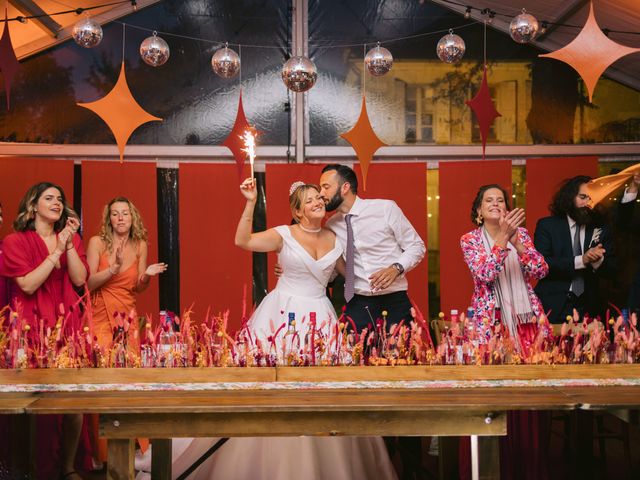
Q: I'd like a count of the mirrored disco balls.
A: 7